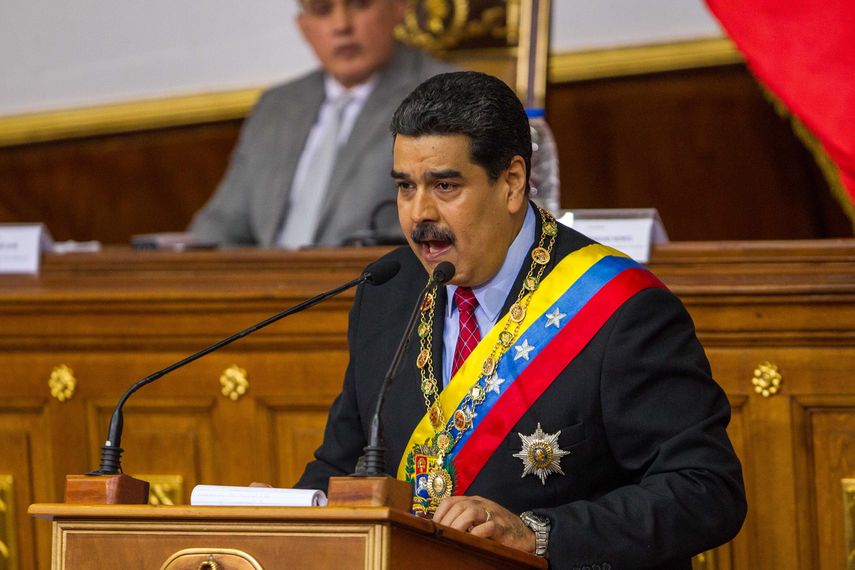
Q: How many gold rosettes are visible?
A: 3